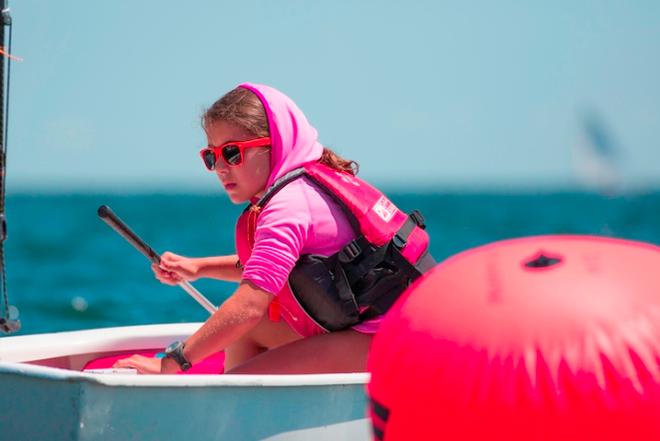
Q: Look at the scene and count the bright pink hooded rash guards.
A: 1